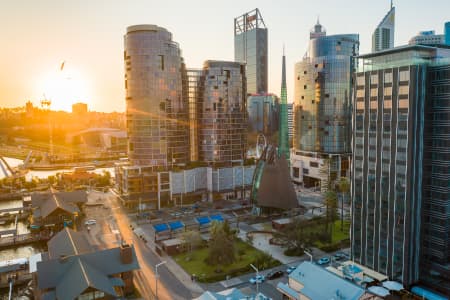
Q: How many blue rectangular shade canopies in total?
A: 4